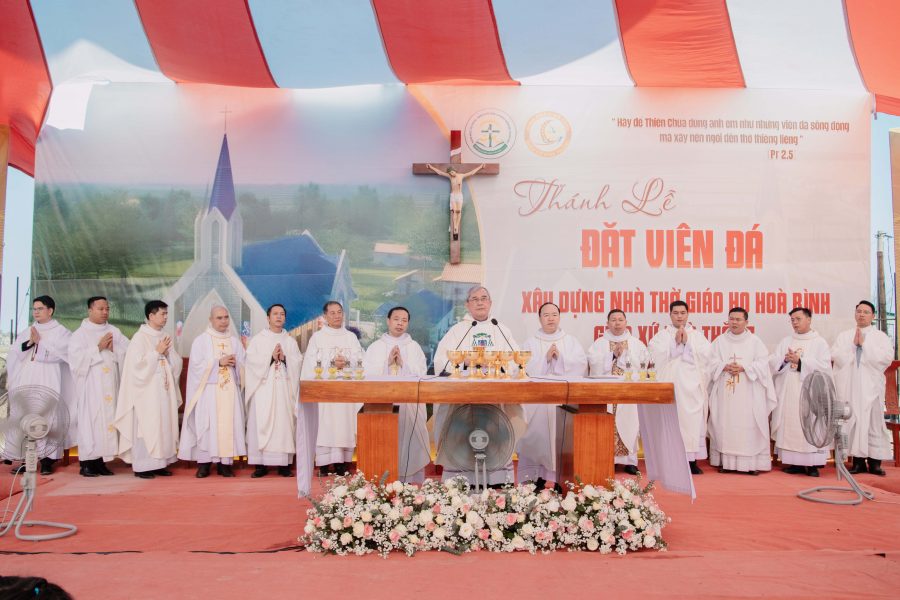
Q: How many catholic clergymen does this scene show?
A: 14